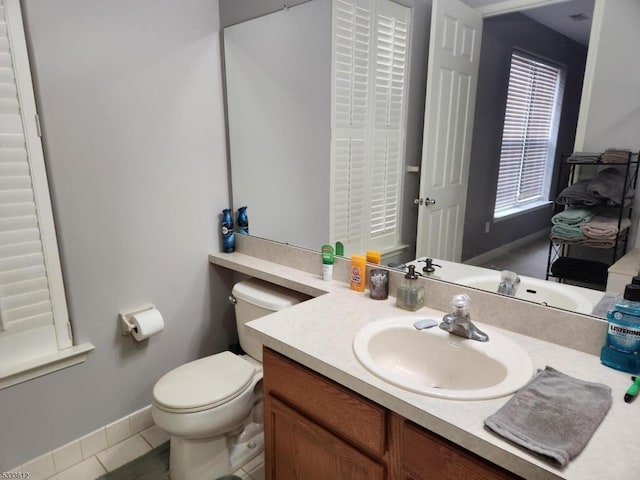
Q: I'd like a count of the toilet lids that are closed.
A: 1